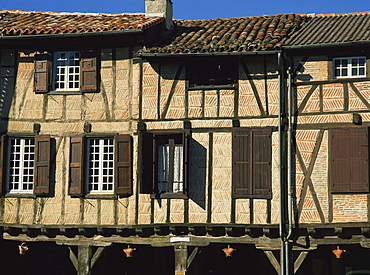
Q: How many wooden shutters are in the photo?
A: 12